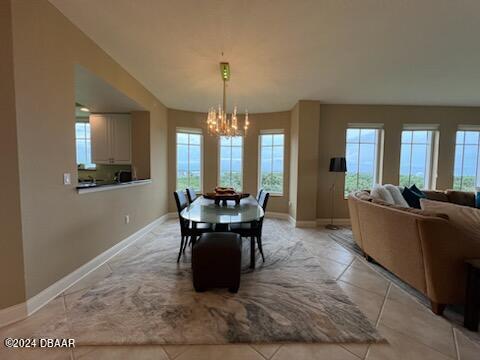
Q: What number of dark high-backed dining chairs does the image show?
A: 4